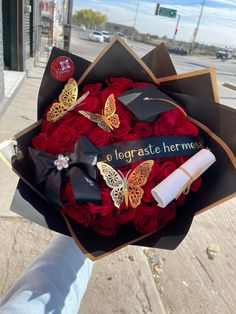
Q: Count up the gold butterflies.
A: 3